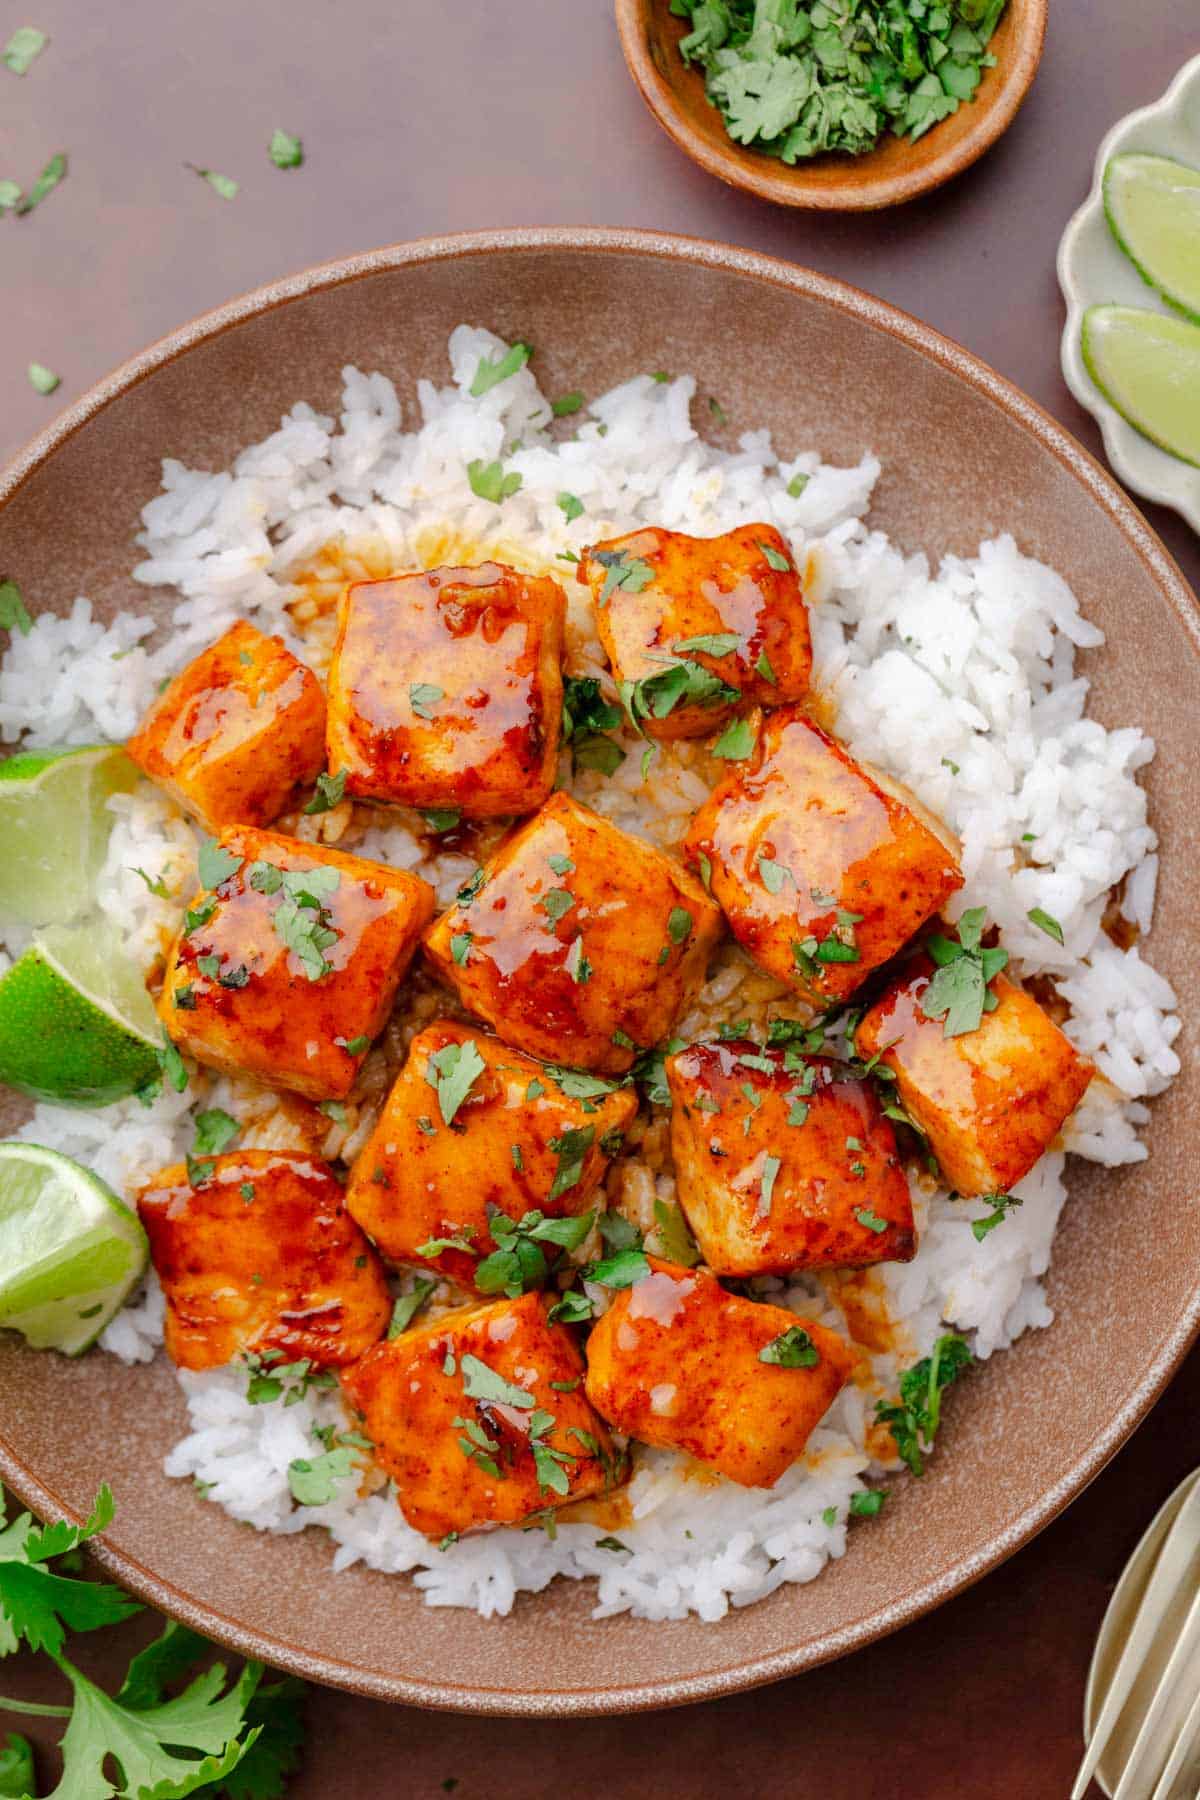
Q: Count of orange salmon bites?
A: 12